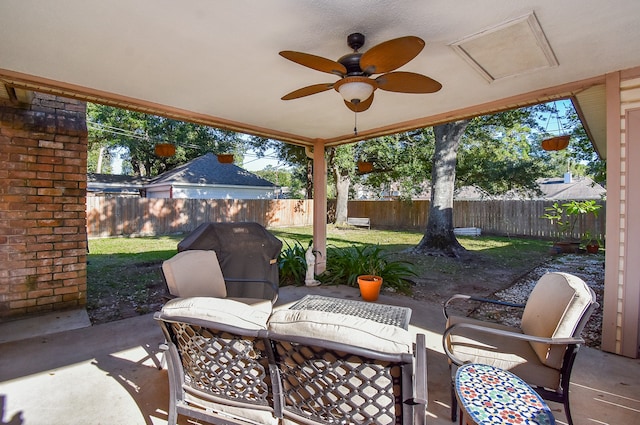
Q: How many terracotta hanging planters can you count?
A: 4